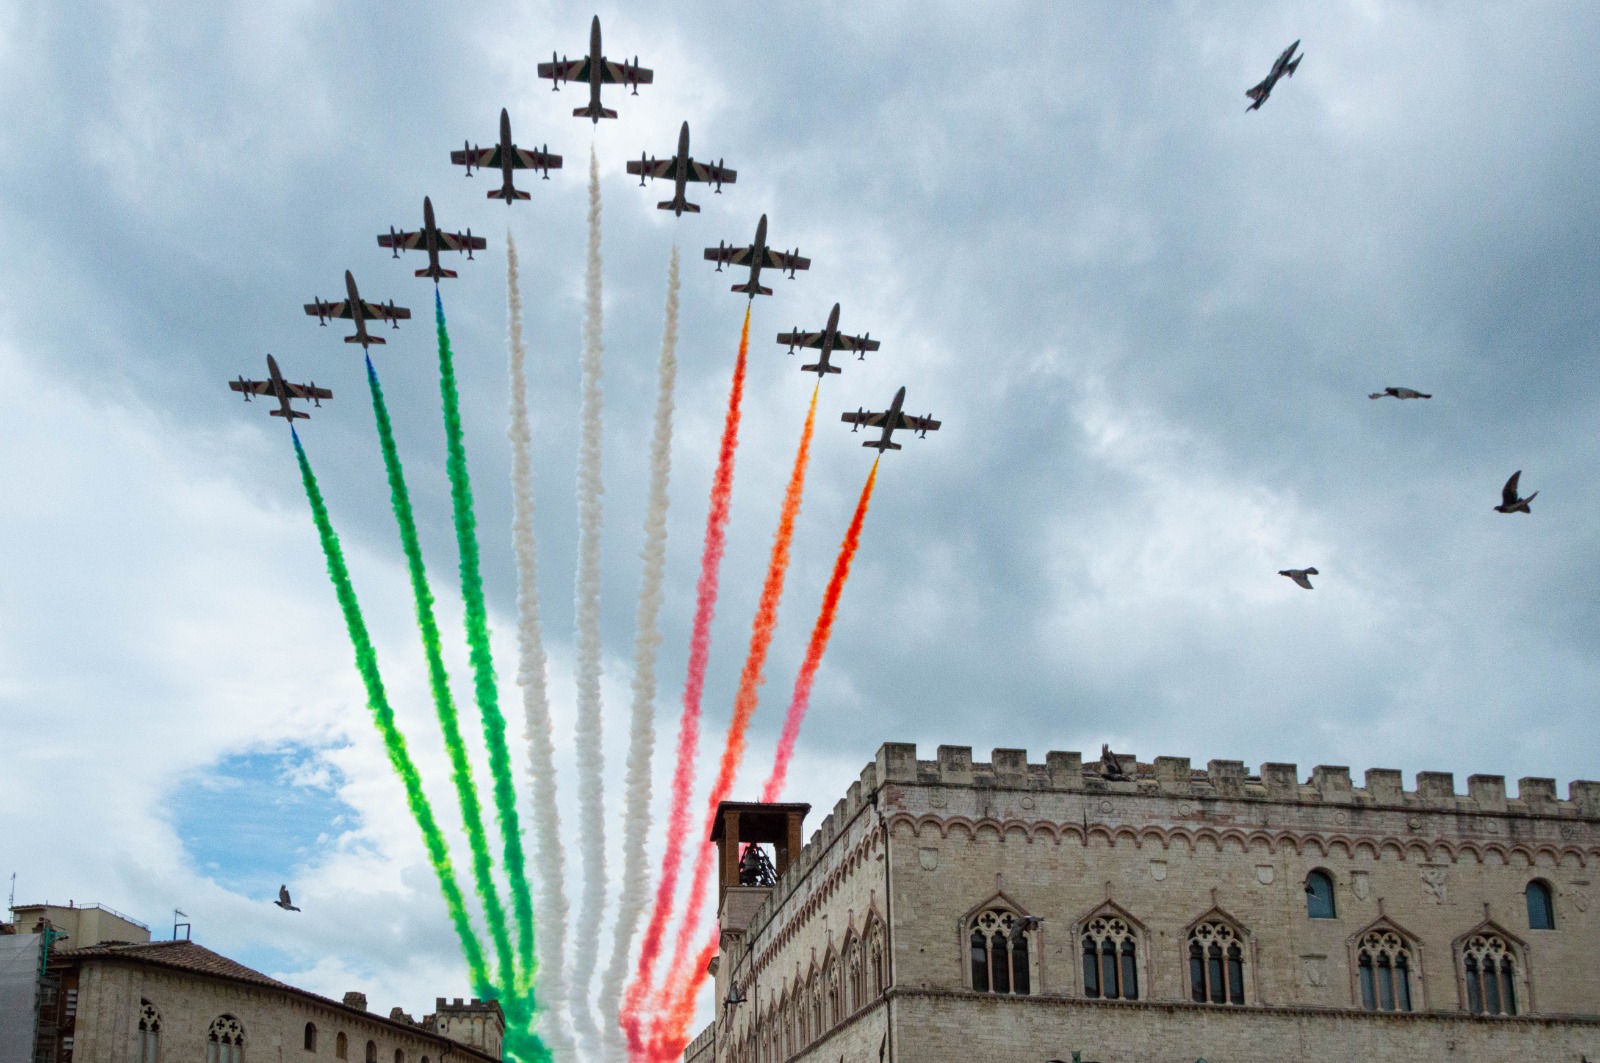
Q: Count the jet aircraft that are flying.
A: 10